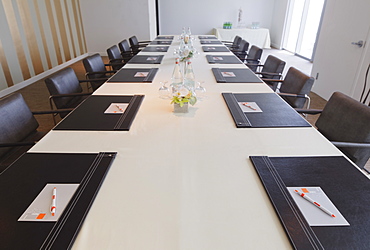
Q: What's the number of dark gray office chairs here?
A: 12